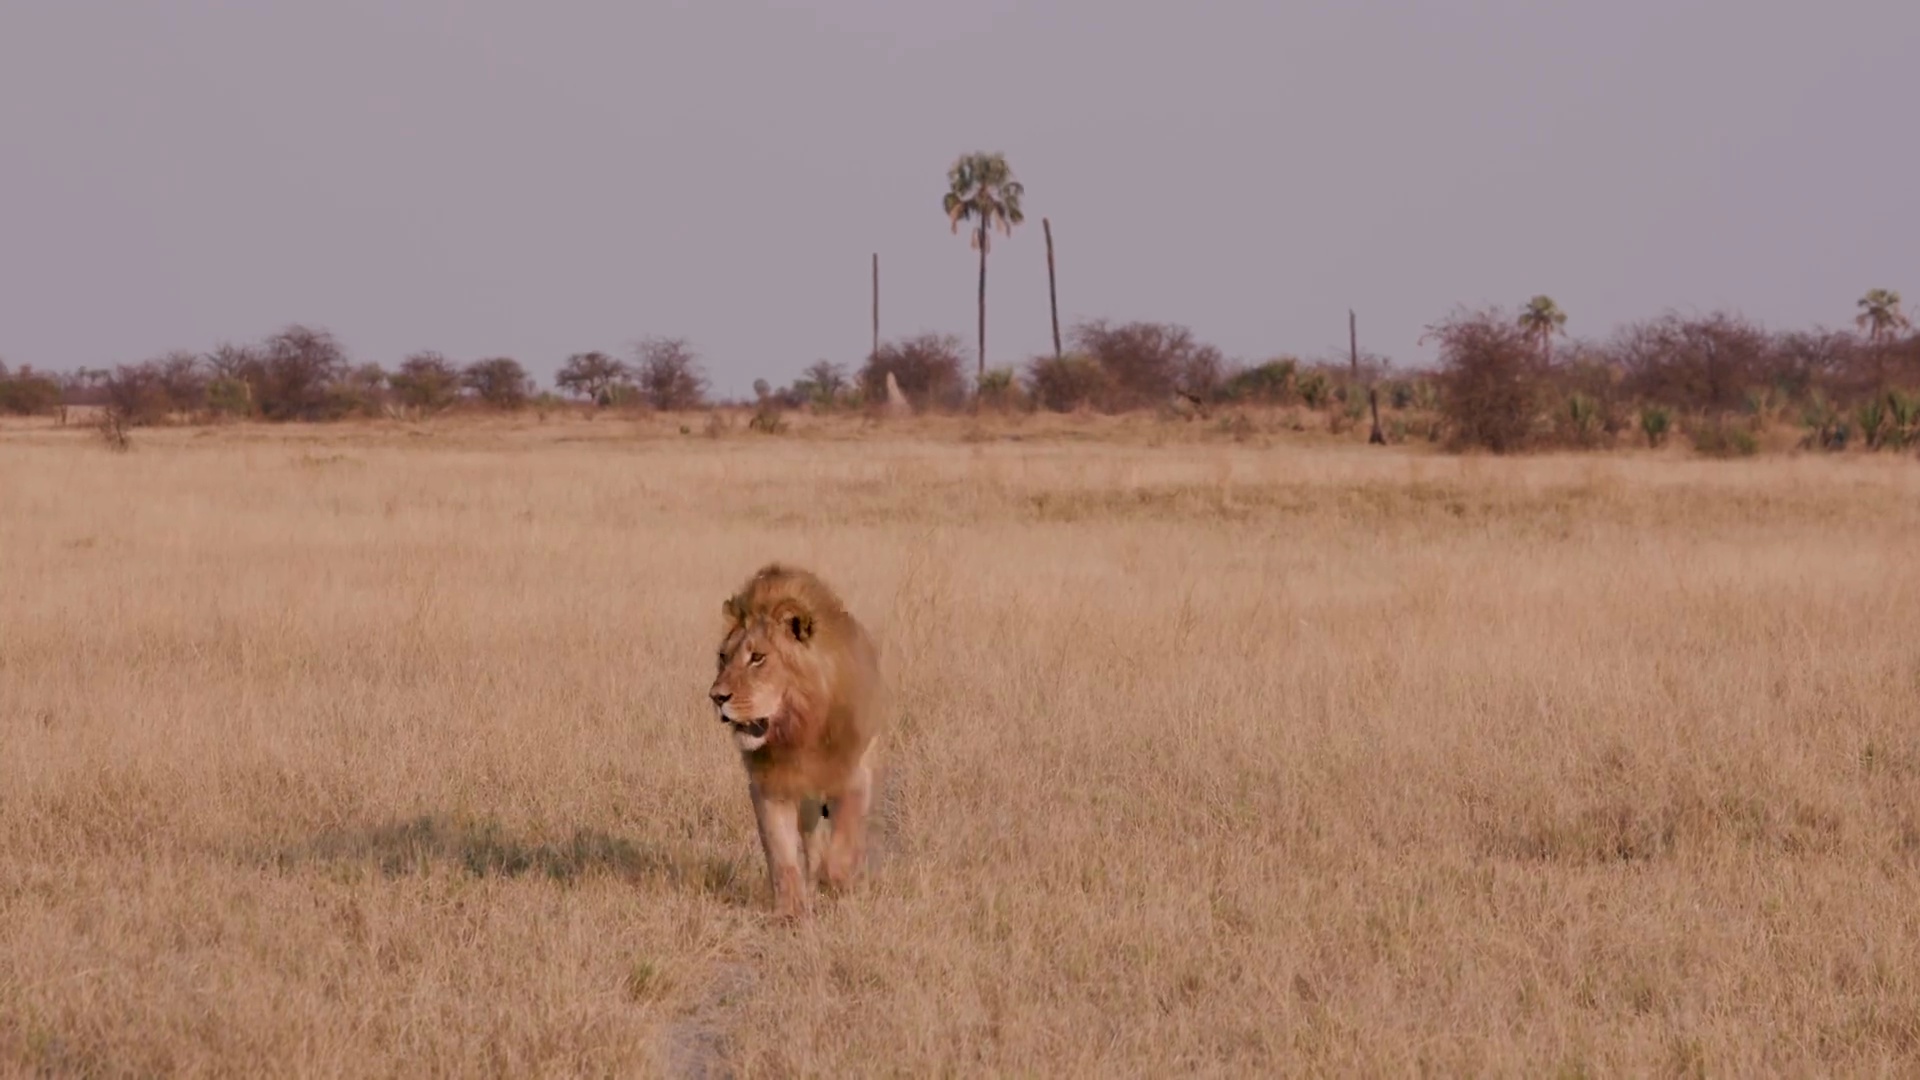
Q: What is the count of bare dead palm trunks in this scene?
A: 3